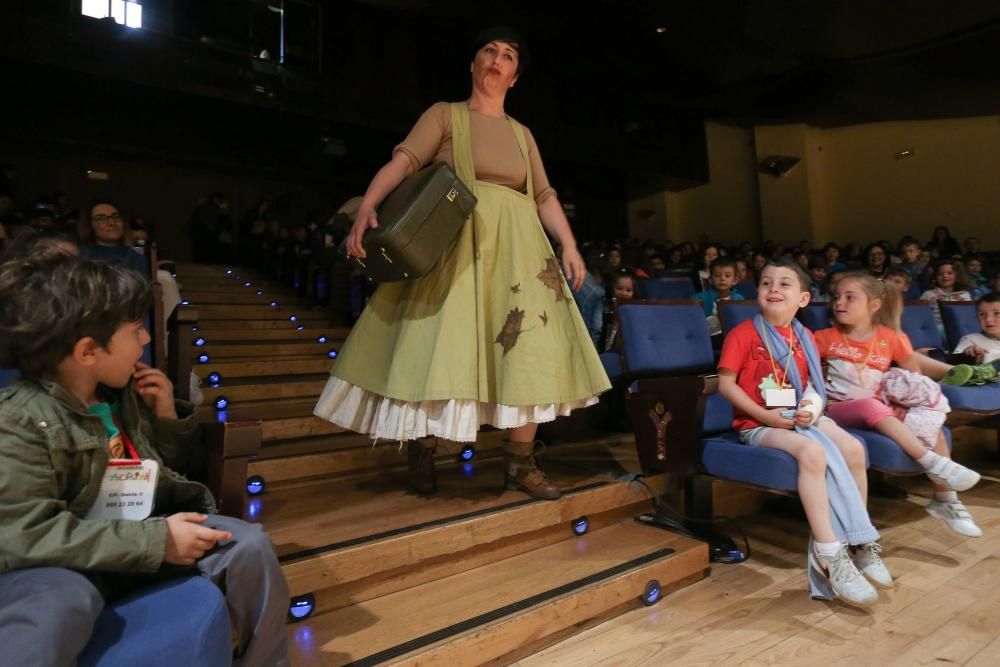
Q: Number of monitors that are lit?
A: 0